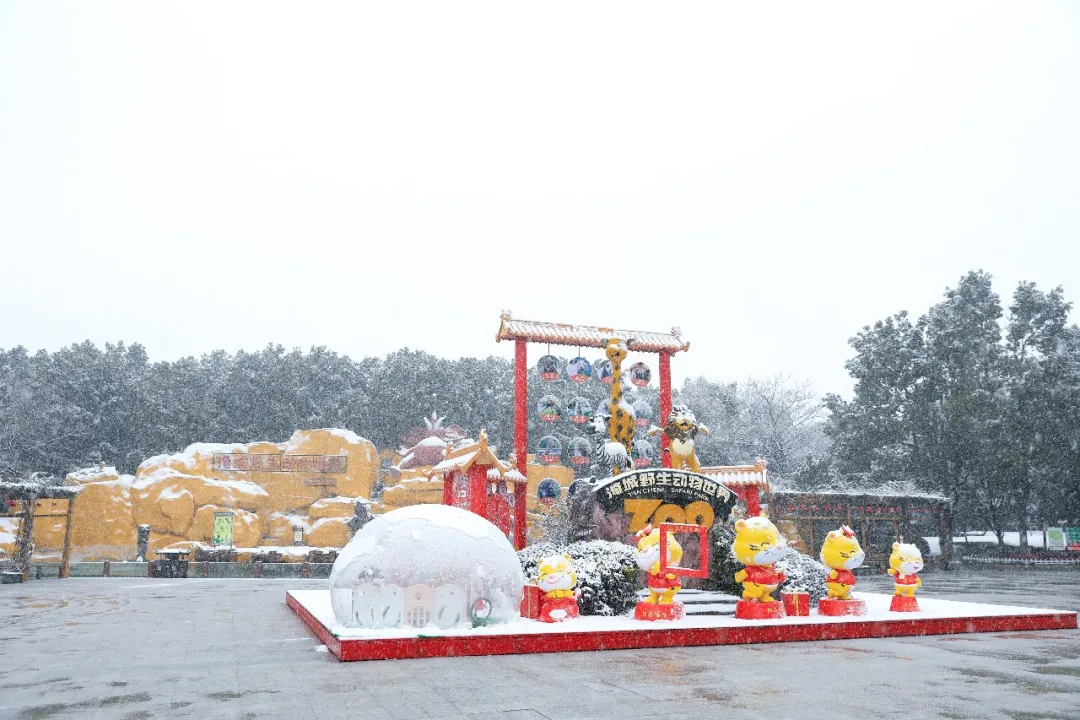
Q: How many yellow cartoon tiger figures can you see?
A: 5